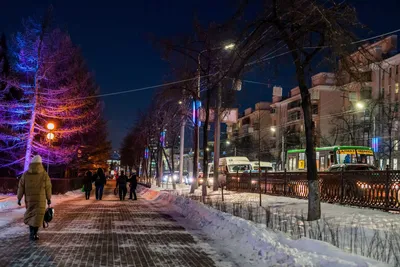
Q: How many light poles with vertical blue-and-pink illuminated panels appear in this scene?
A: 4